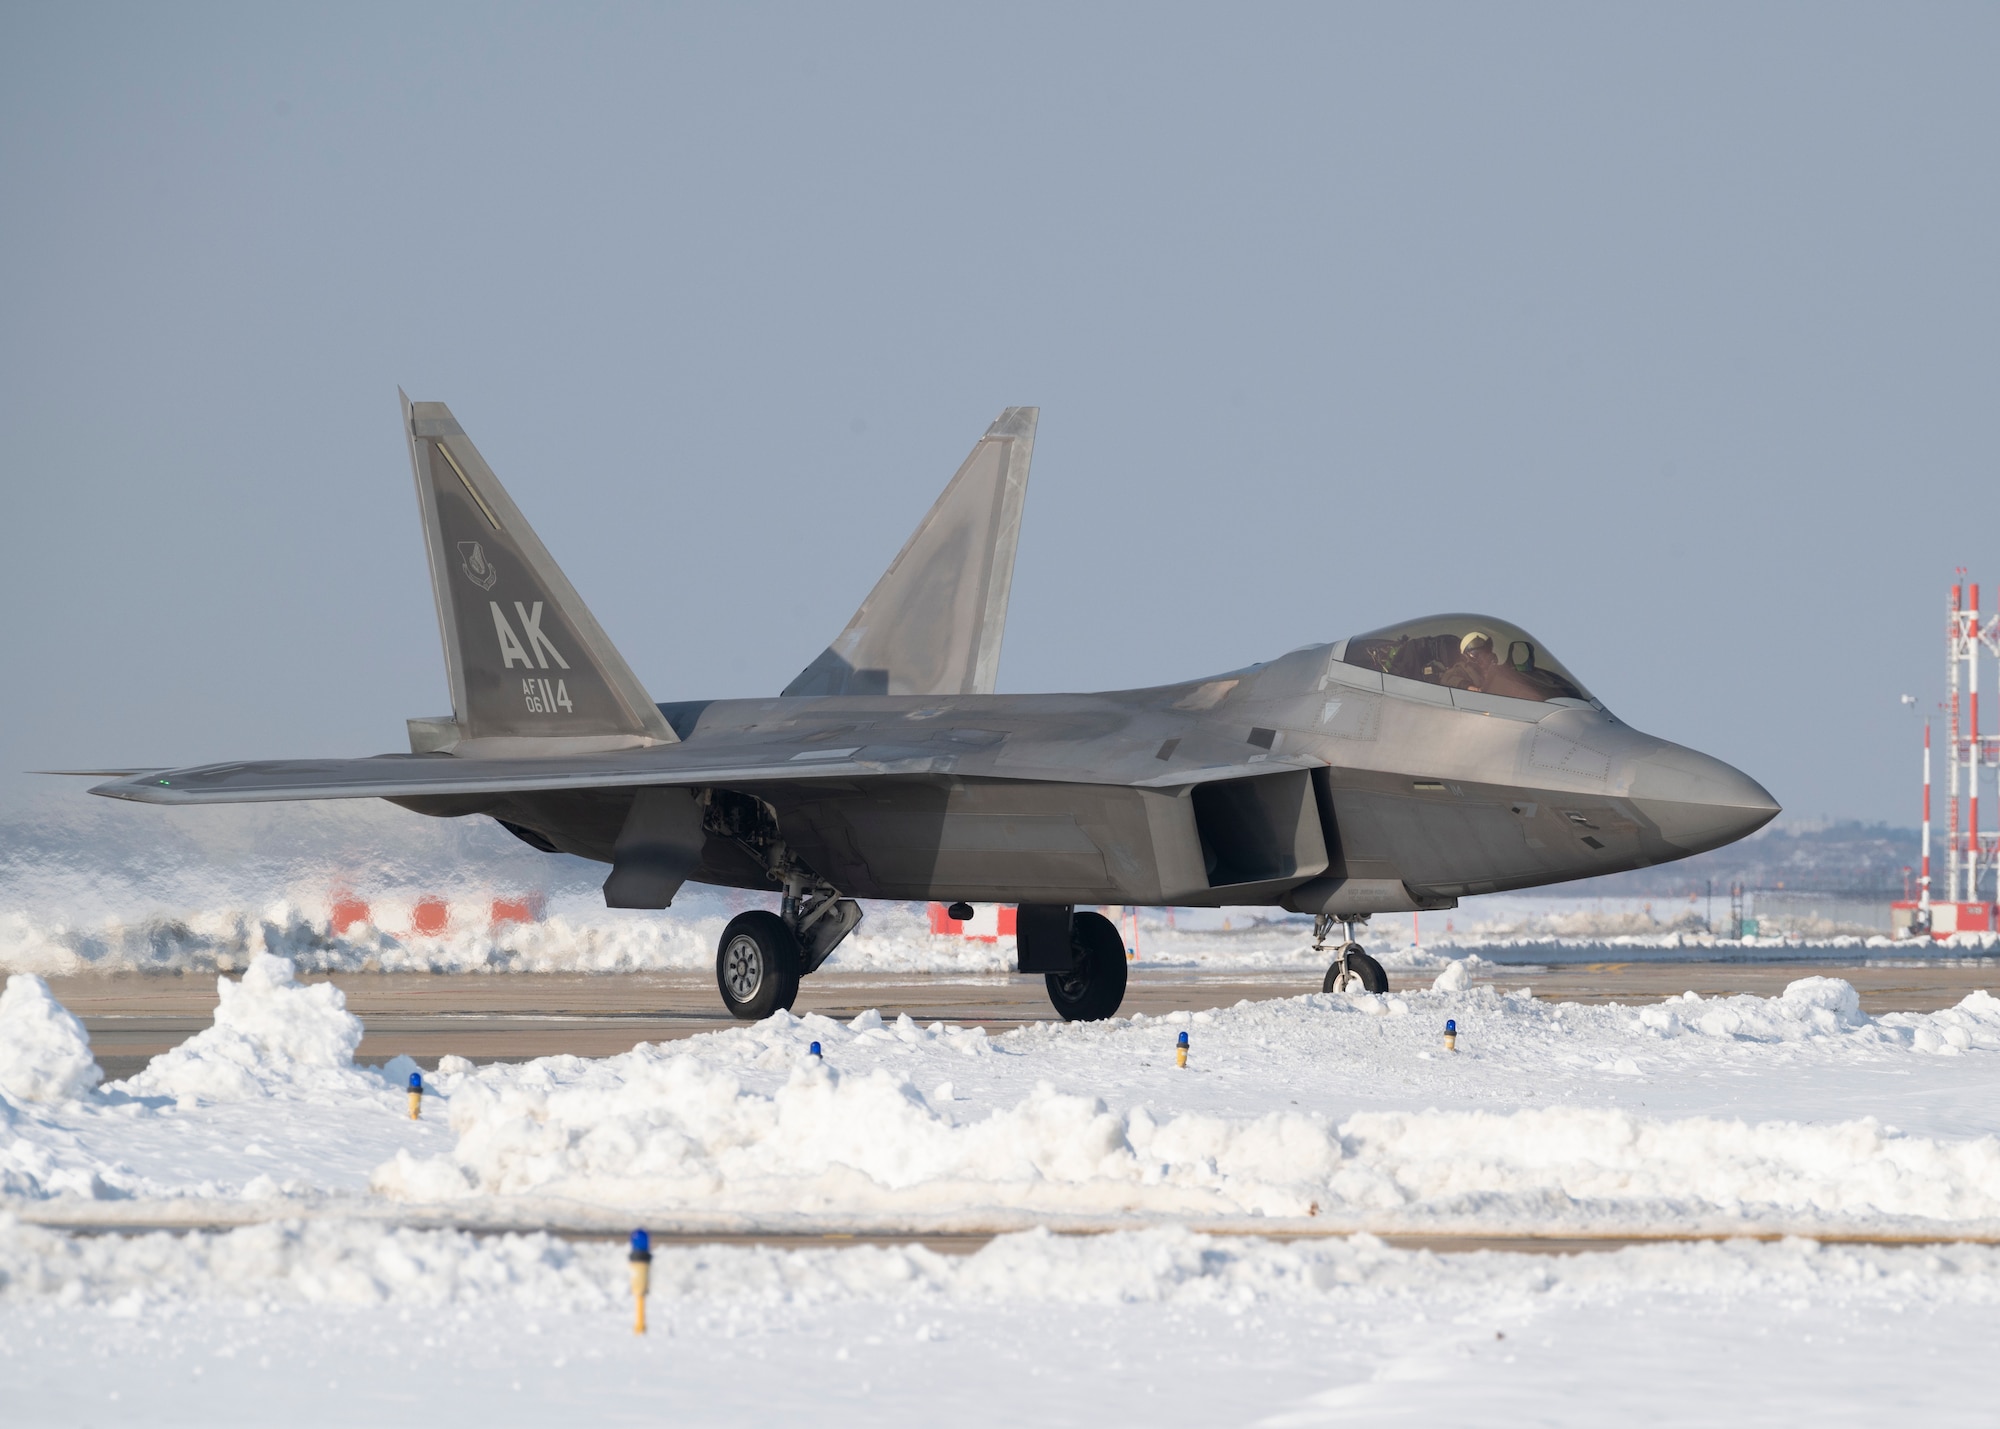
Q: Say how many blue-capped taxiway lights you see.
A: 5